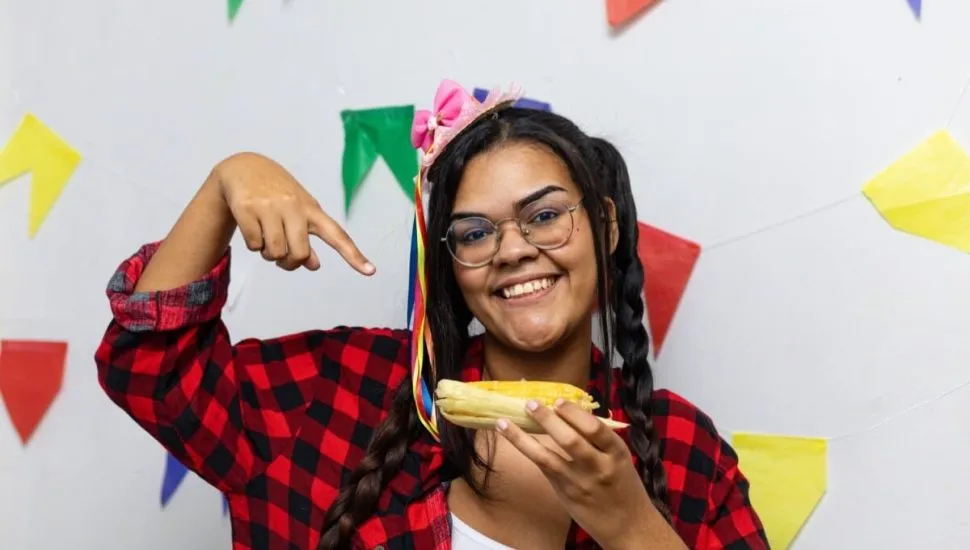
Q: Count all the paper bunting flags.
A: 11